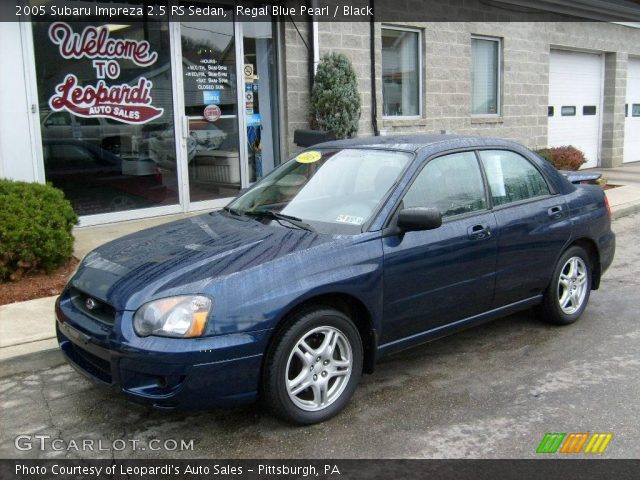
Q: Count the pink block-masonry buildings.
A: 0